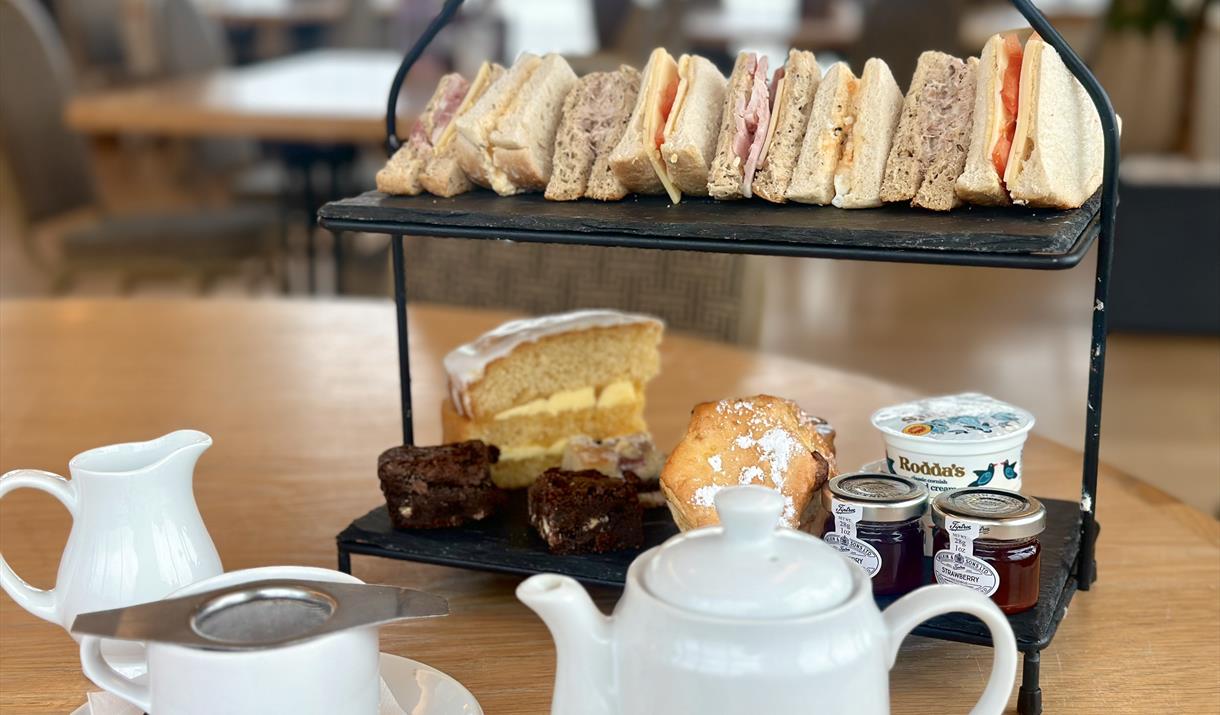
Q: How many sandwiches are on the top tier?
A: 8